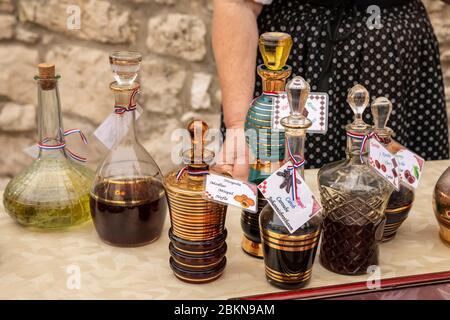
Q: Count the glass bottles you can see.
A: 8